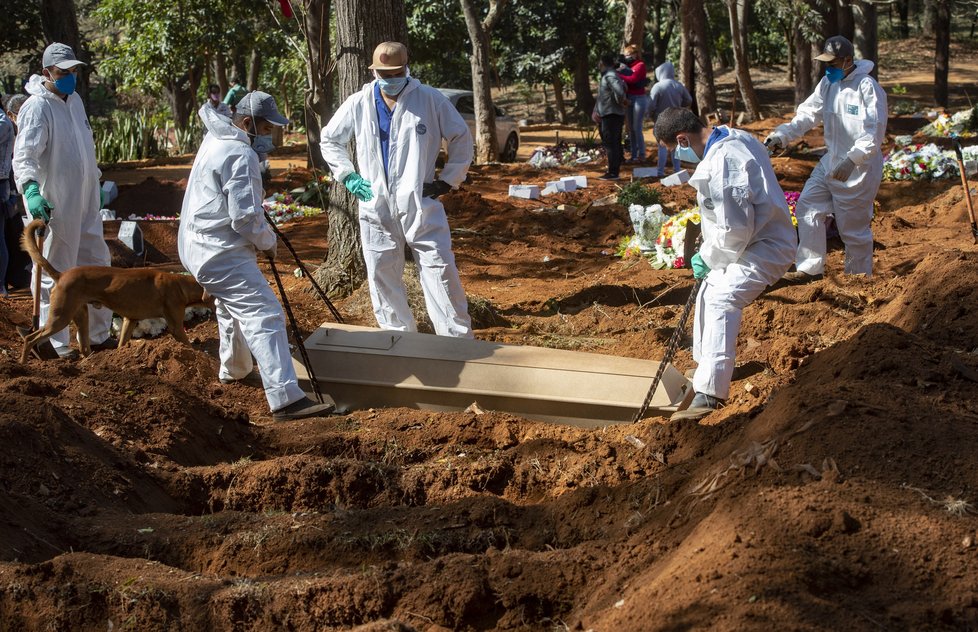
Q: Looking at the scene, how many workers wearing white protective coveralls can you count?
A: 5